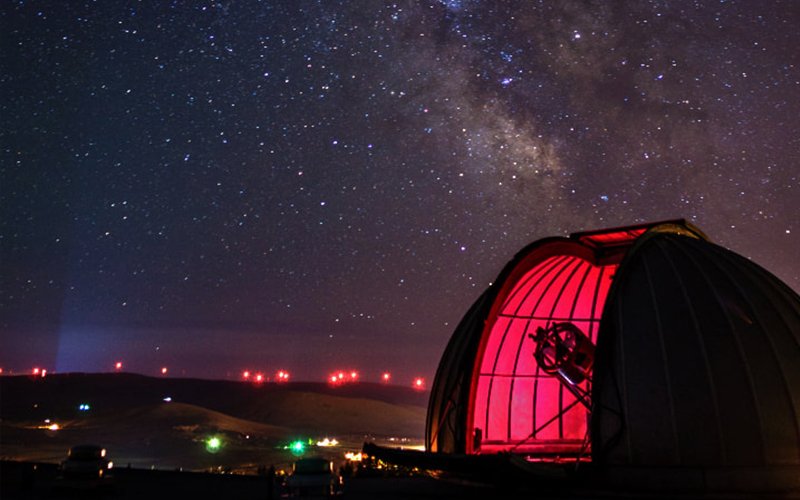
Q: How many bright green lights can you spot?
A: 2